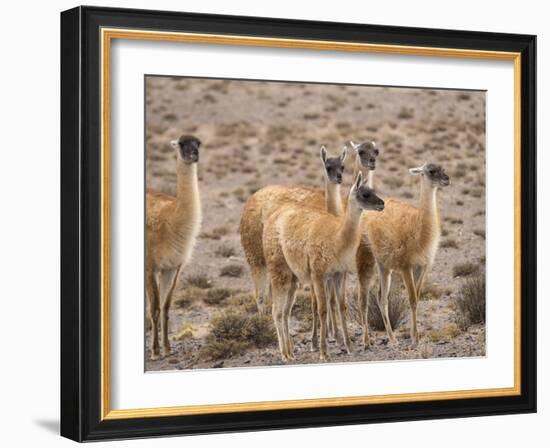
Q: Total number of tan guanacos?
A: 5